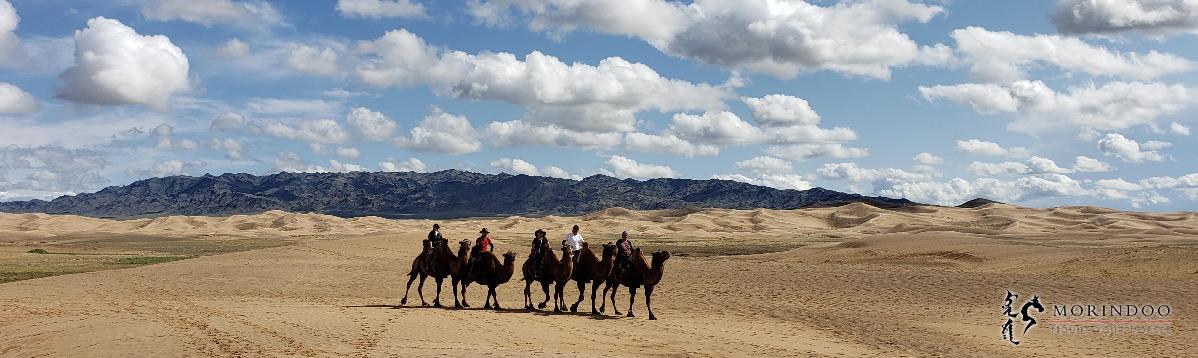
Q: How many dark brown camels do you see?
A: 5